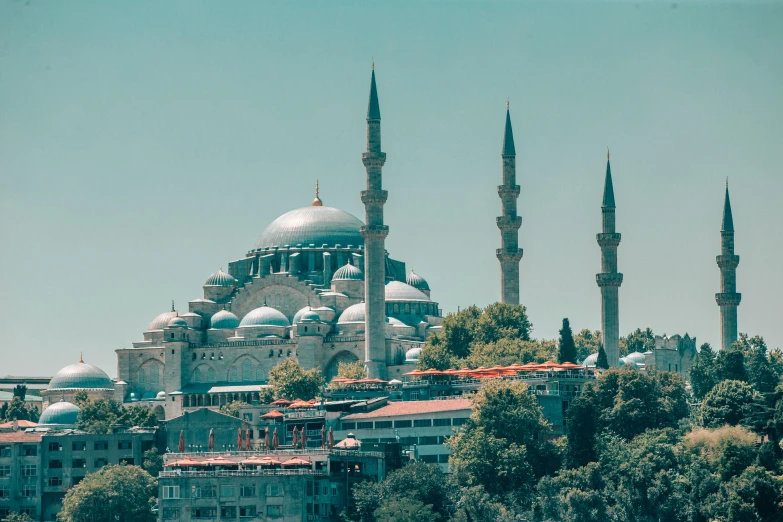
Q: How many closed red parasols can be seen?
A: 10